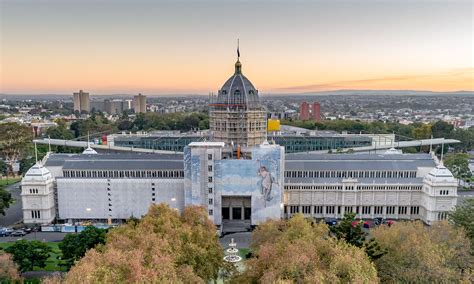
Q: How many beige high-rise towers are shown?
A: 2